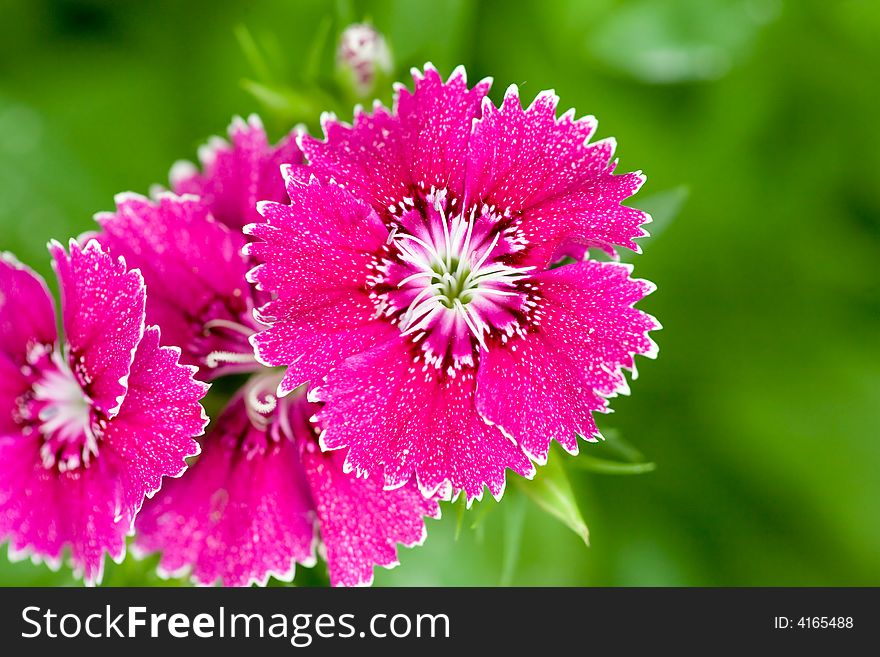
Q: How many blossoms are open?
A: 4